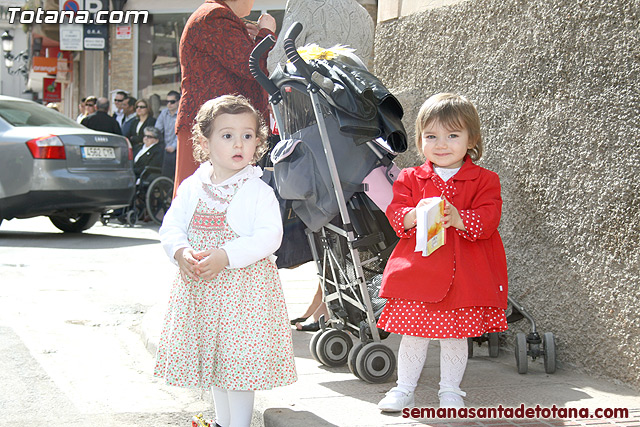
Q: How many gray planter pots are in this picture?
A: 0